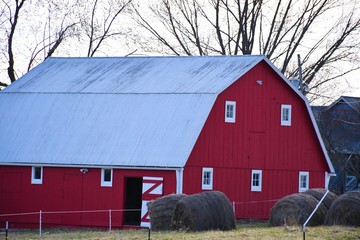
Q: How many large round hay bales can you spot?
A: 5